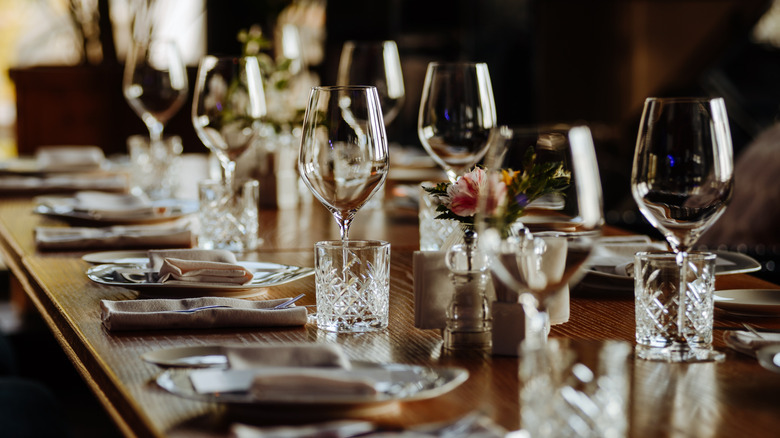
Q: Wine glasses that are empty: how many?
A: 7